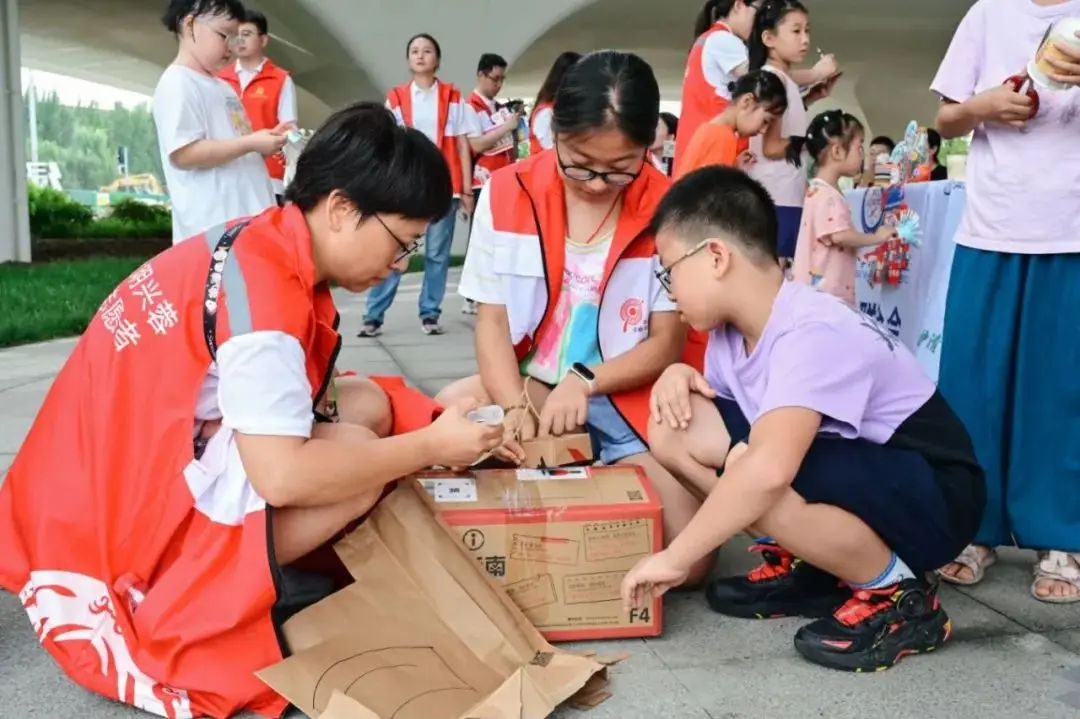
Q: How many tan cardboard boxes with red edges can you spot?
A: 1